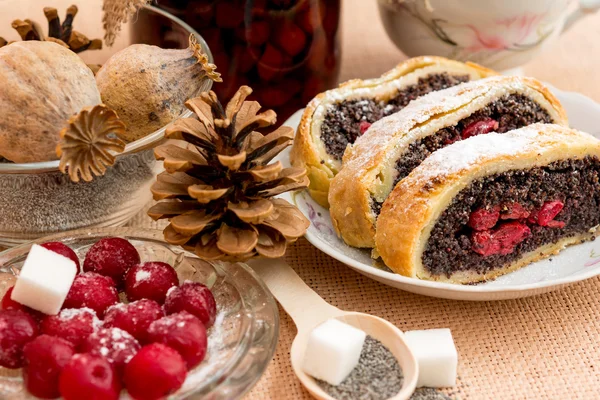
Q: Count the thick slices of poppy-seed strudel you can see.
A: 3